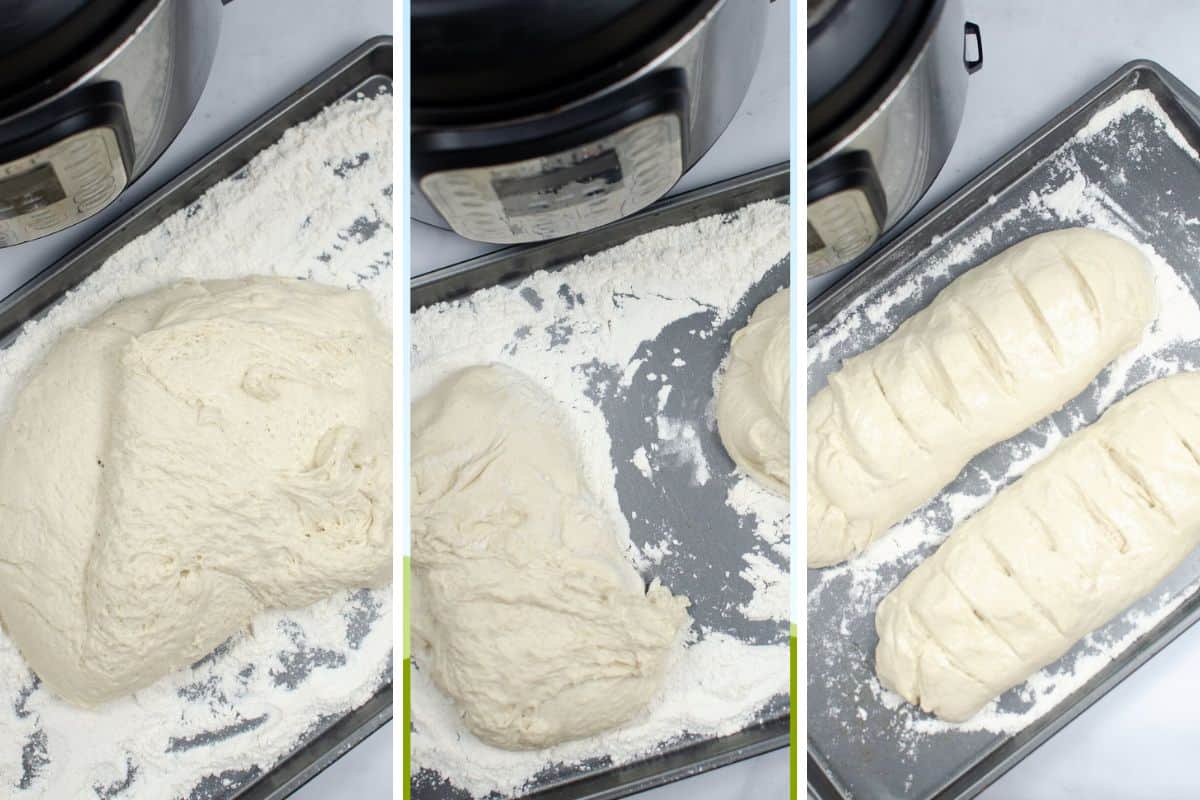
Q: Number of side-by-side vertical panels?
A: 3